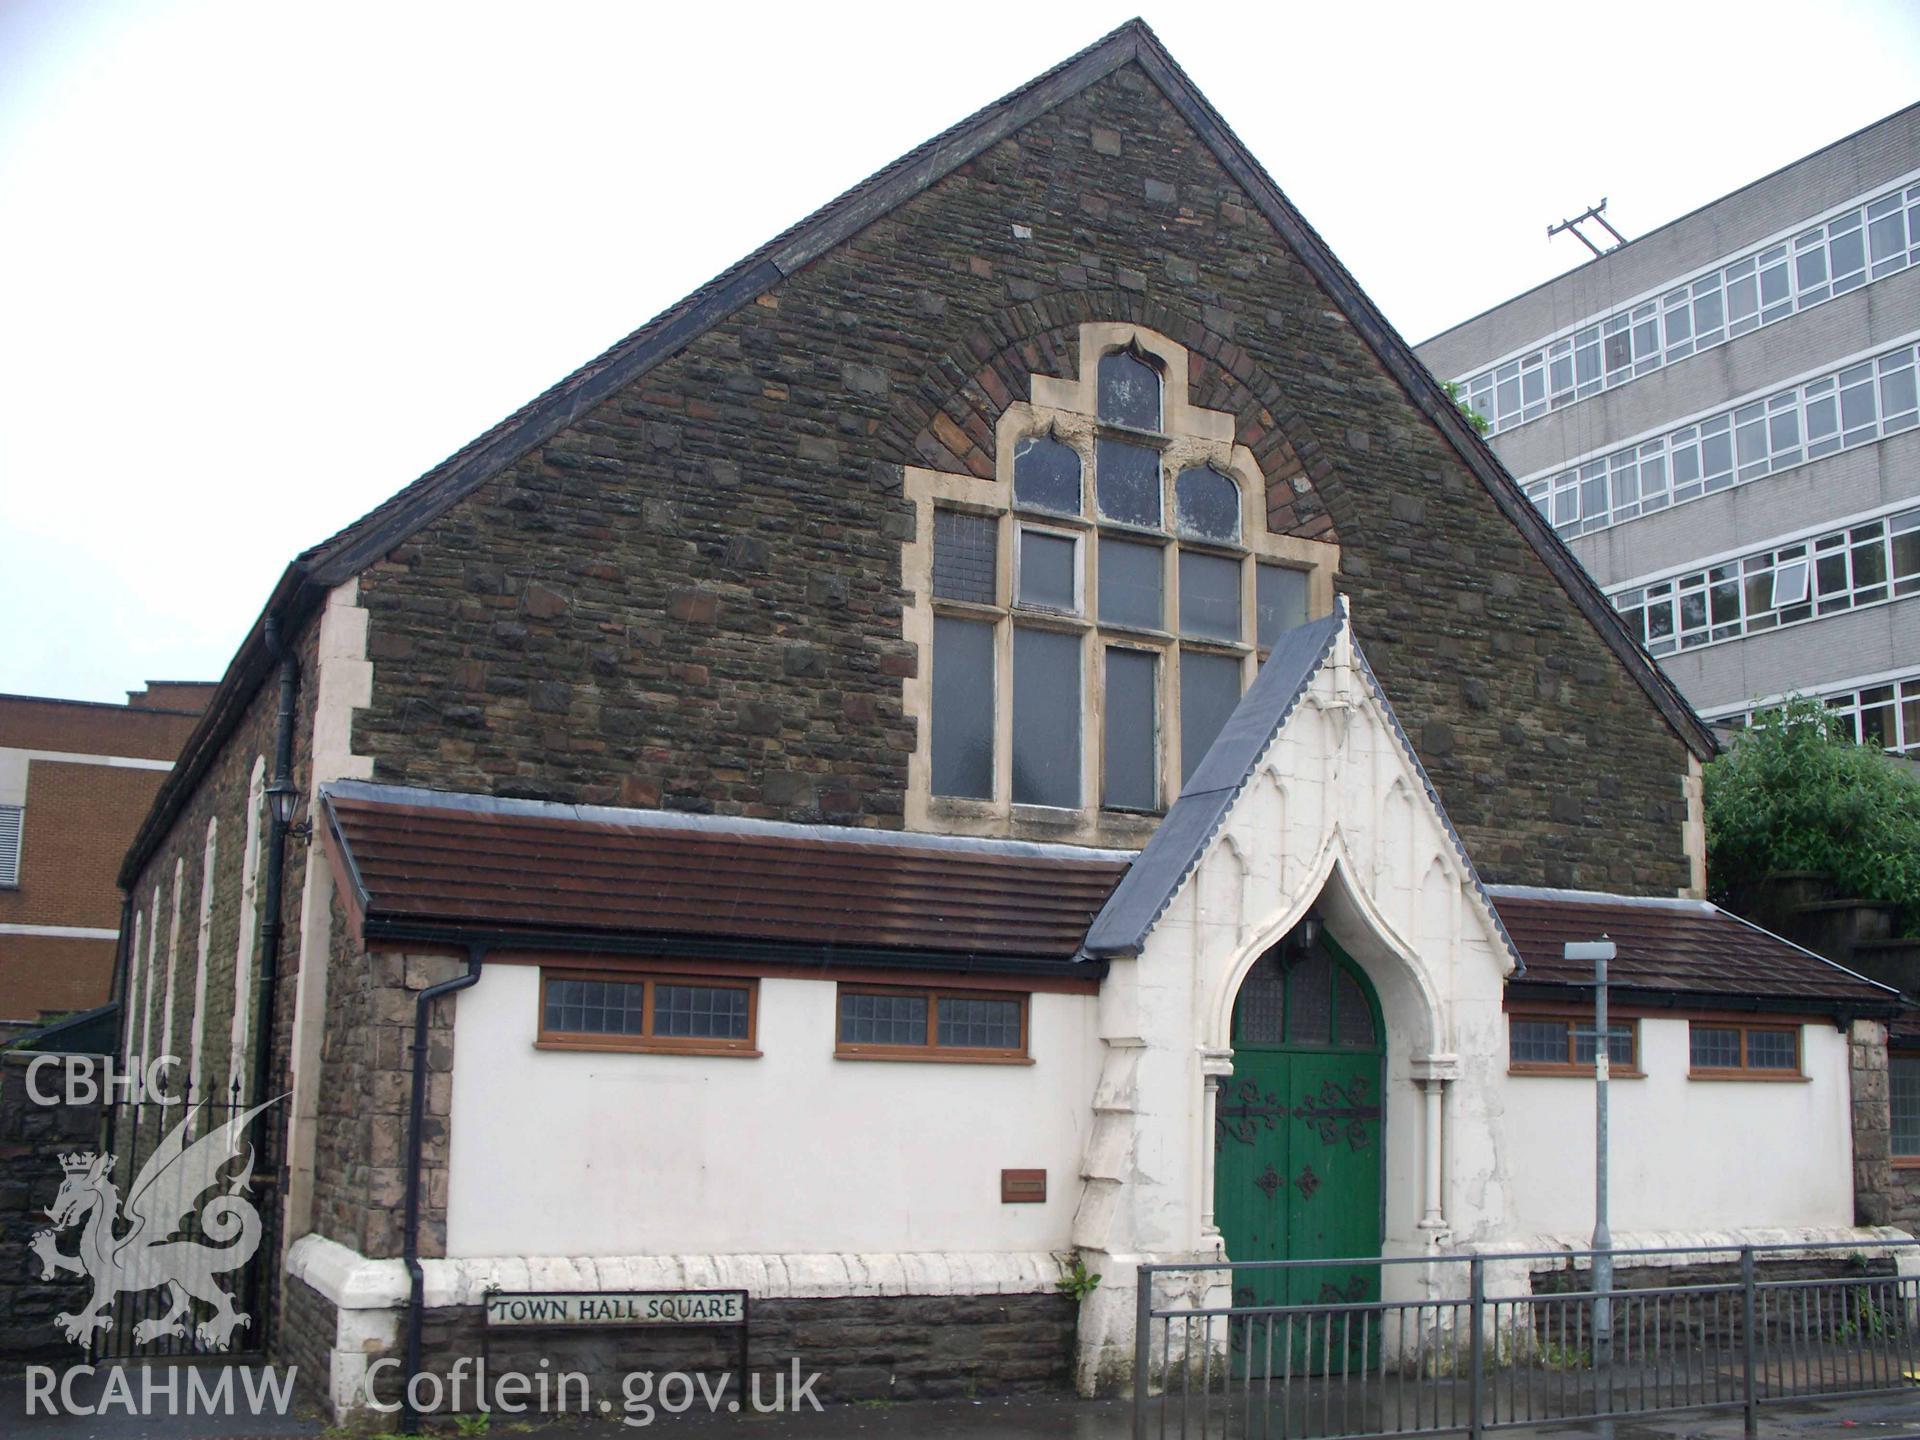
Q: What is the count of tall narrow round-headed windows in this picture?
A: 5